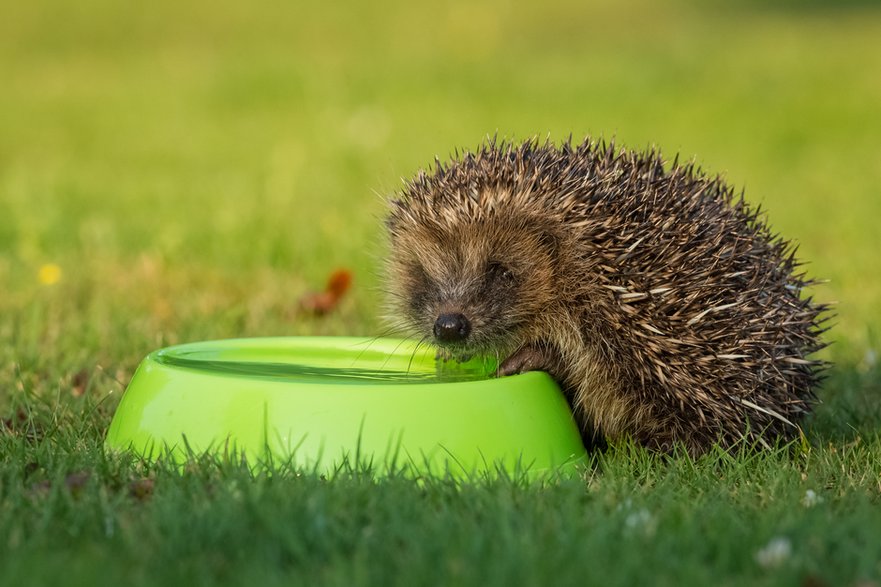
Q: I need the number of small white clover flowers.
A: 3